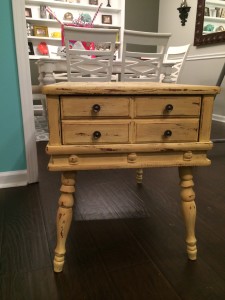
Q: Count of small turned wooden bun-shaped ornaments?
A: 3